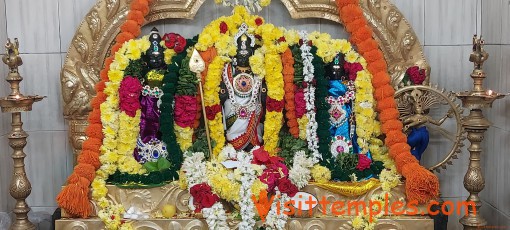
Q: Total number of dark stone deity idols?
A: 3